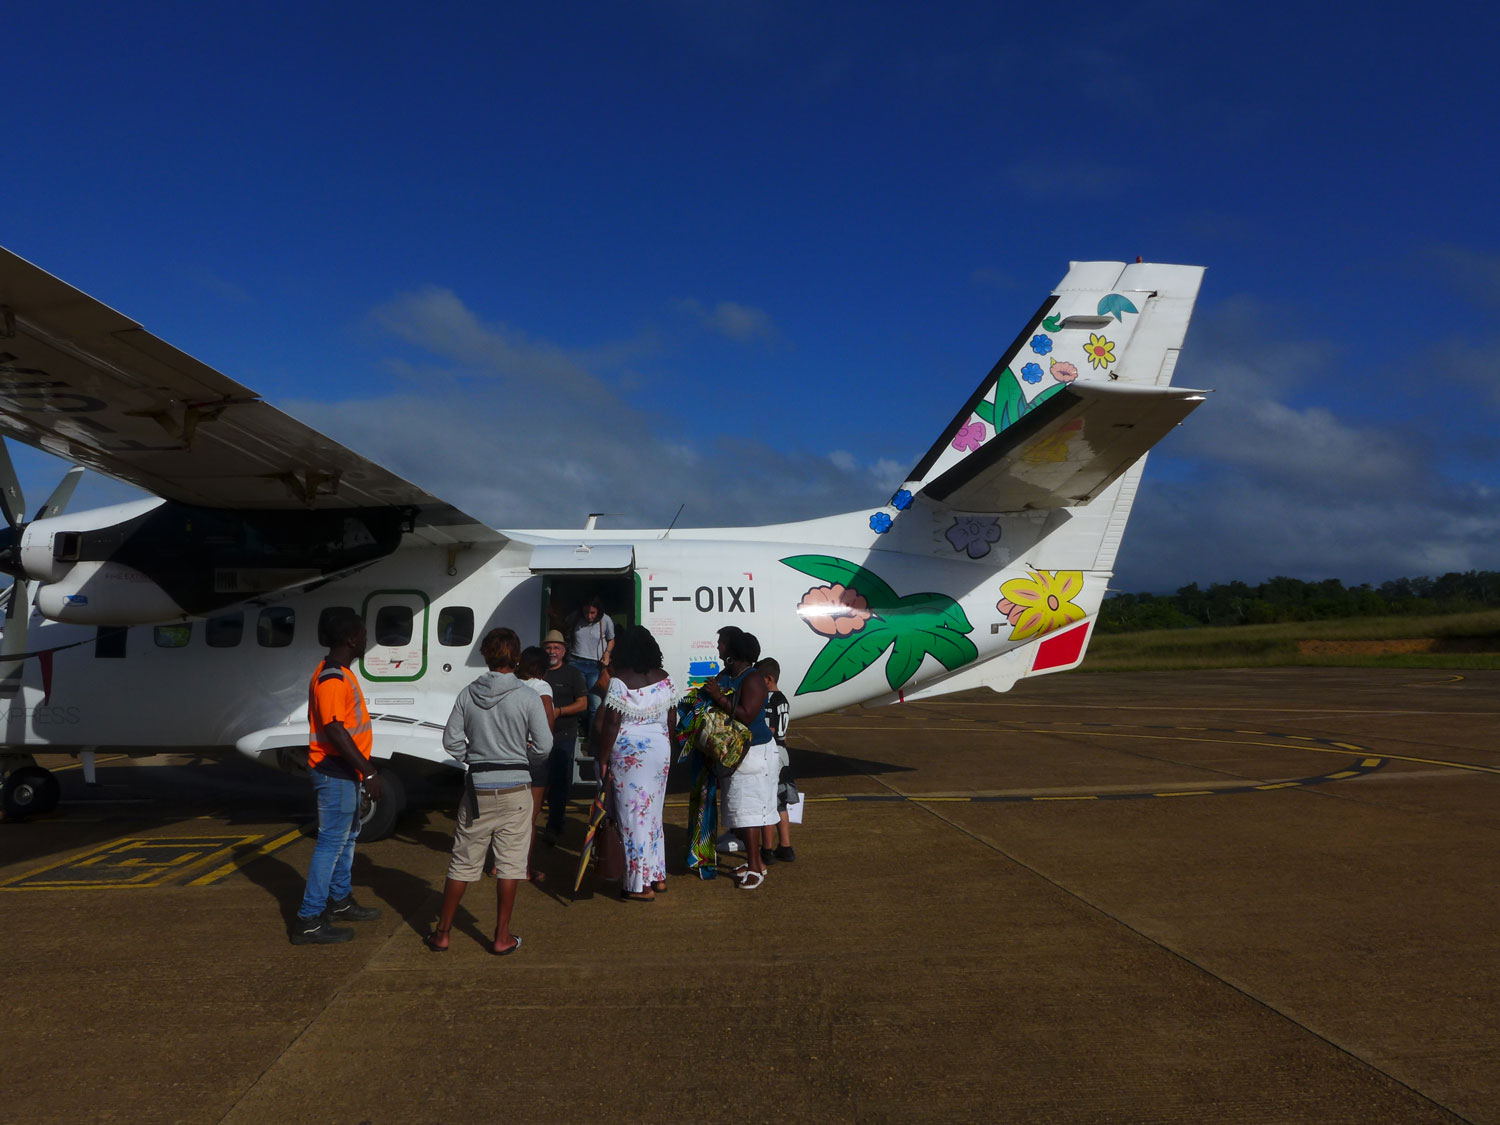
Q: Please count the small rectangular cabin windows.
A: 6